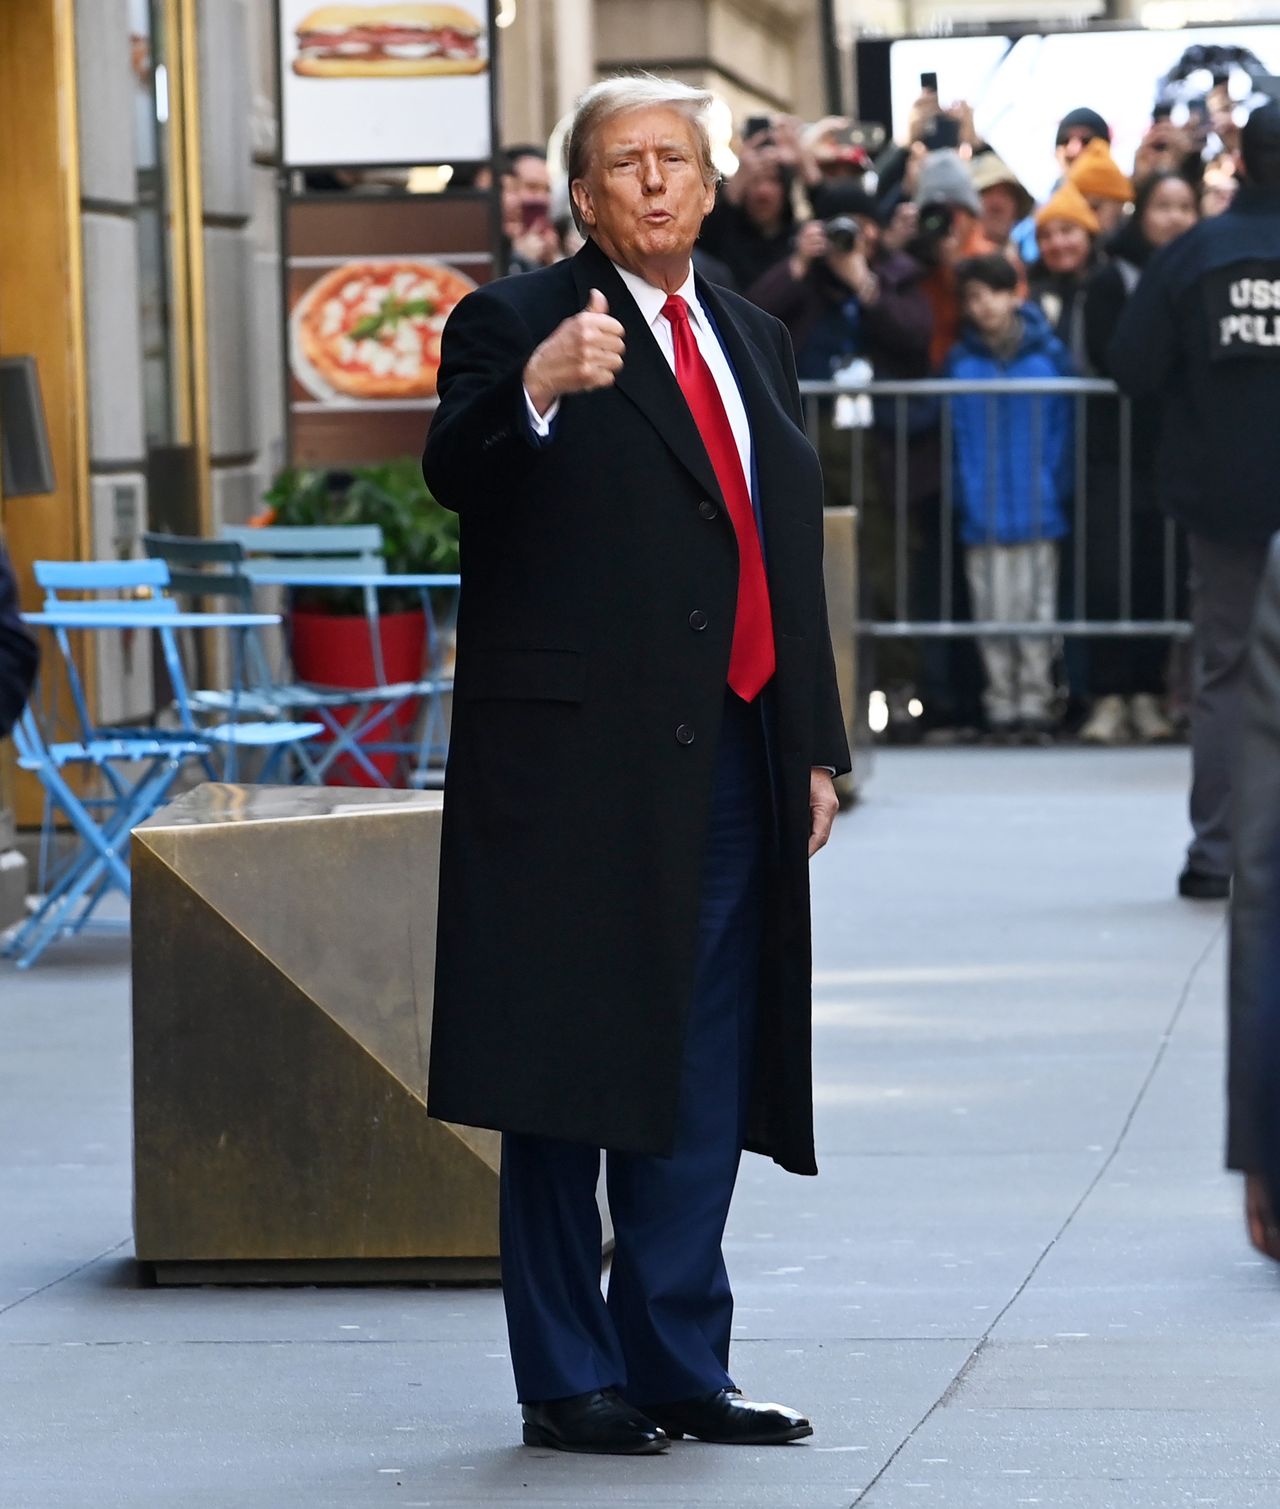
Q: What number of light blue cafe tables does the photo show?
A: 2